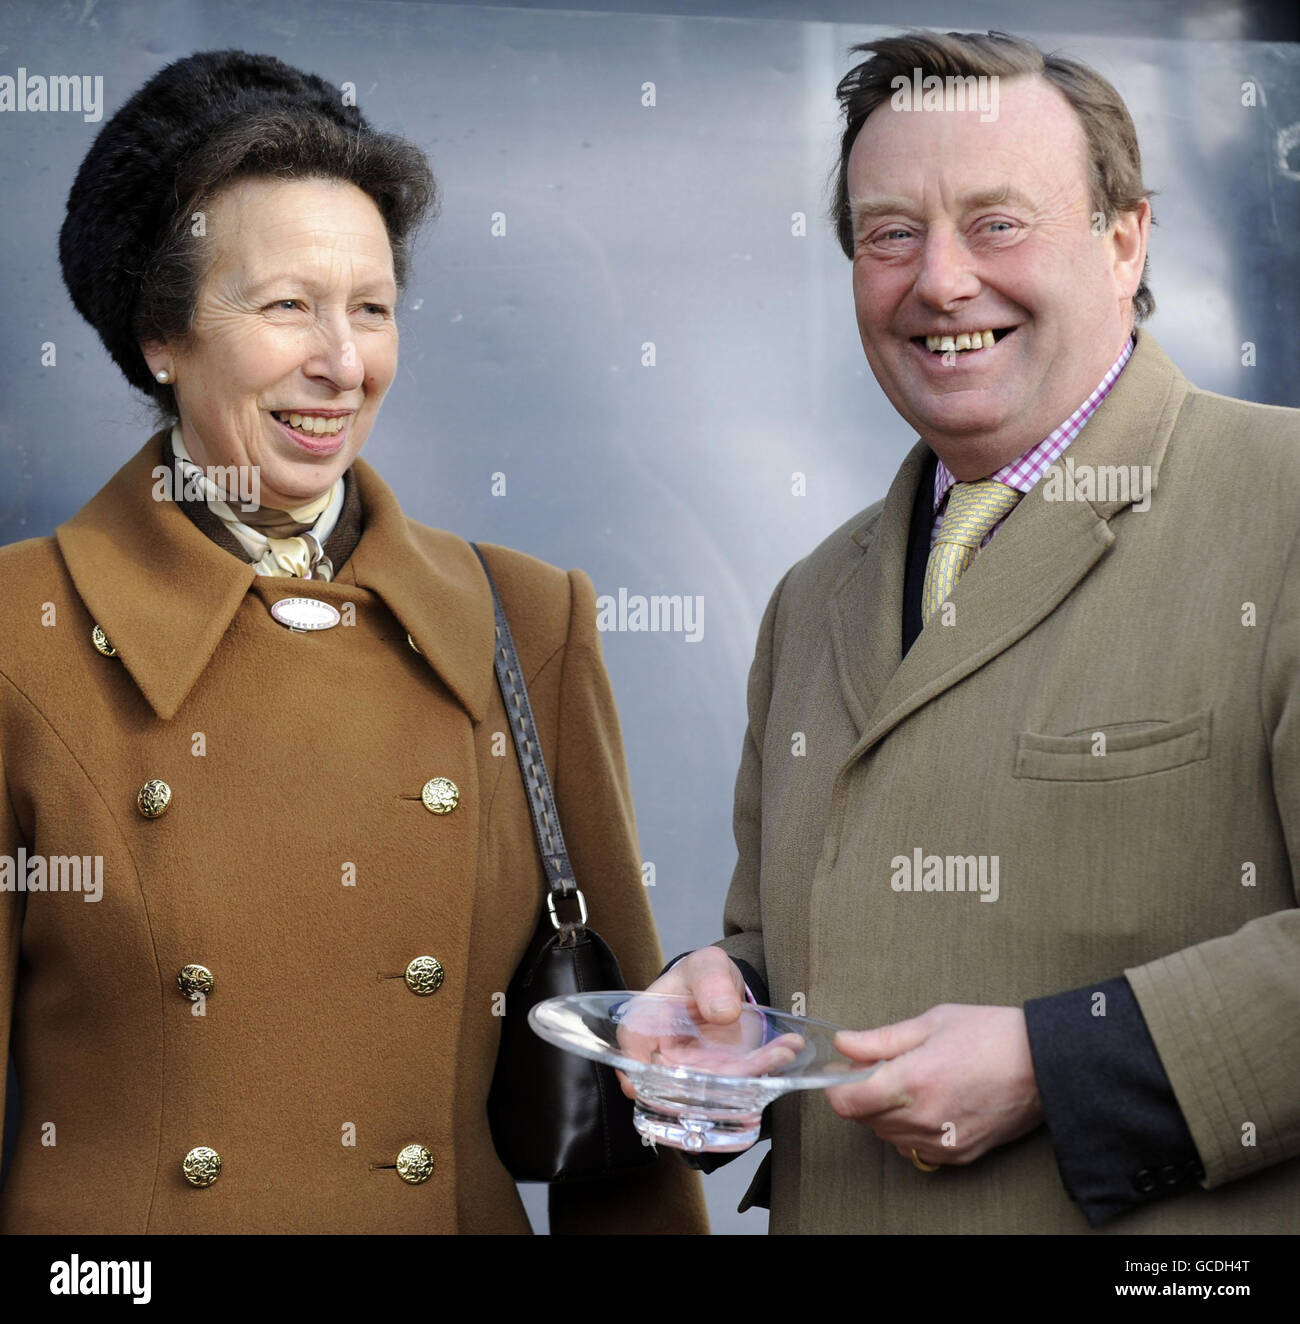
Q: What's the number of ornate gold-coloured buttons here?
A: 8